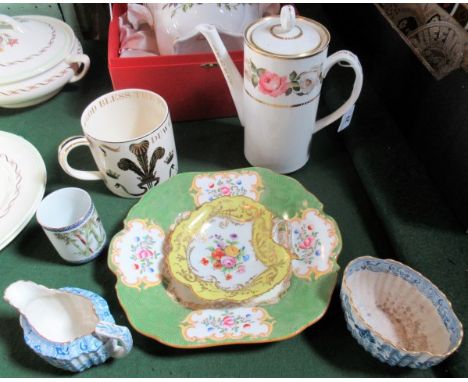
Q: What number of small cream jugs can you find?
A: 1